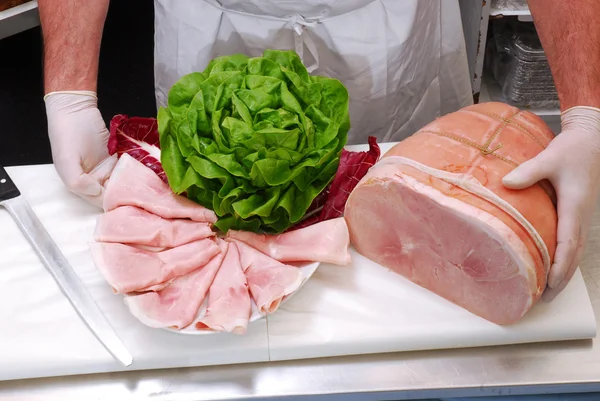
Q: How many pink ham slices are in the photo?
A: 7